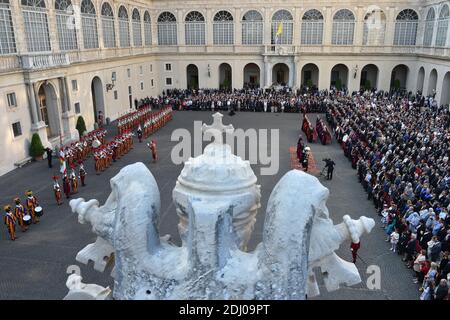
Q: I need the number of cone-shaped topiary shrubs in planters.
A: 2